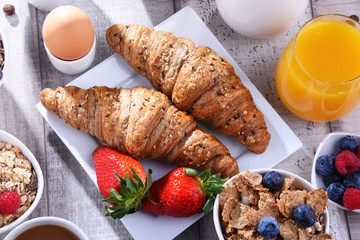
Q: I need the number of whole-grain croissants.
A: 2